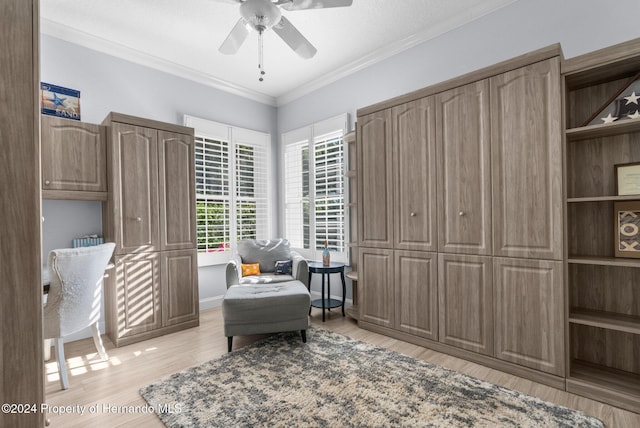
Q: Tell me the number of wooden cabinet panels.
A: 13